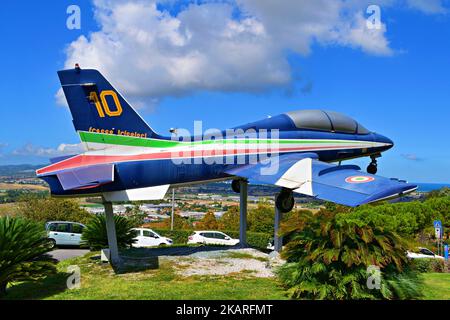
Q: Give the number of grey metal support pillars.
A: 3